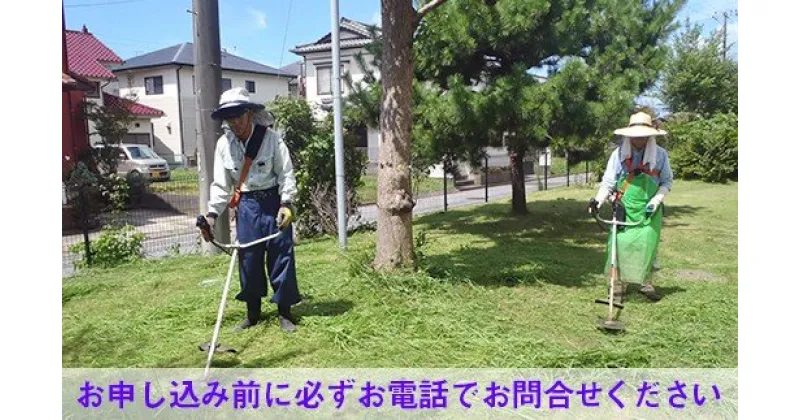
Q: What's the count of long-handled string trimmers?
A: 2